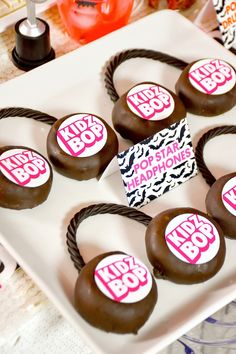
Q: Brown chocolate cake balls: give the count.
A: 7